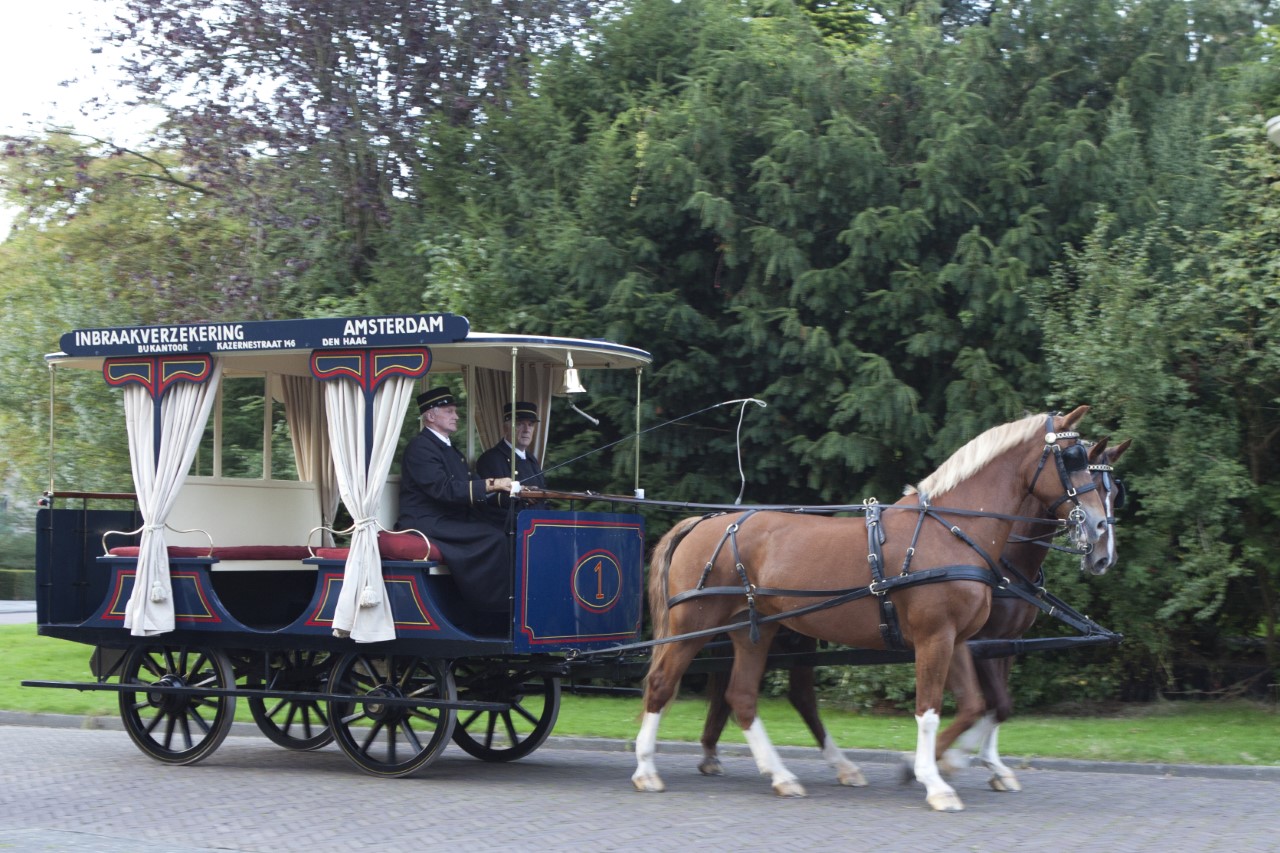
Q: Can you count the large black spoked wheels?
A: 4